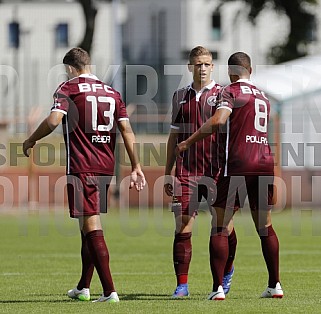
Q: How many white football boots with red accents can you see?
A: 2